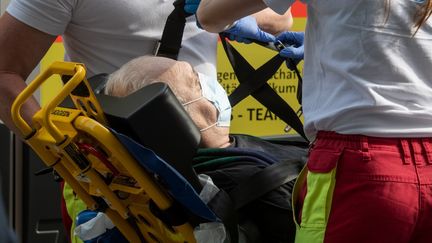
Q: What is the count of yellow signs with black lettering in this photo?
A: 1